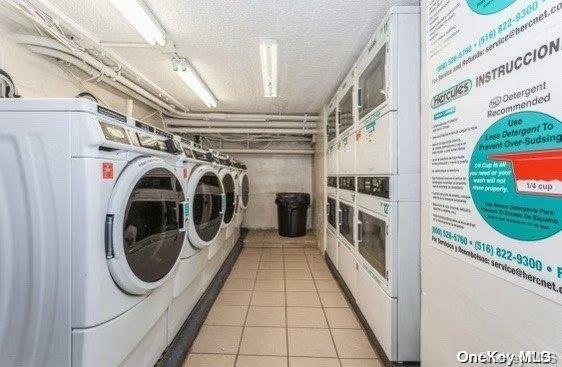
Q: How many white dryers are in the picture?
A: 6